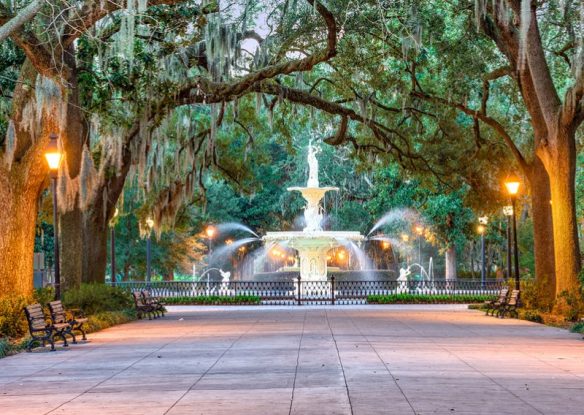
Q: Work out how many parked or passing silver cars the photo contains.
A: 0